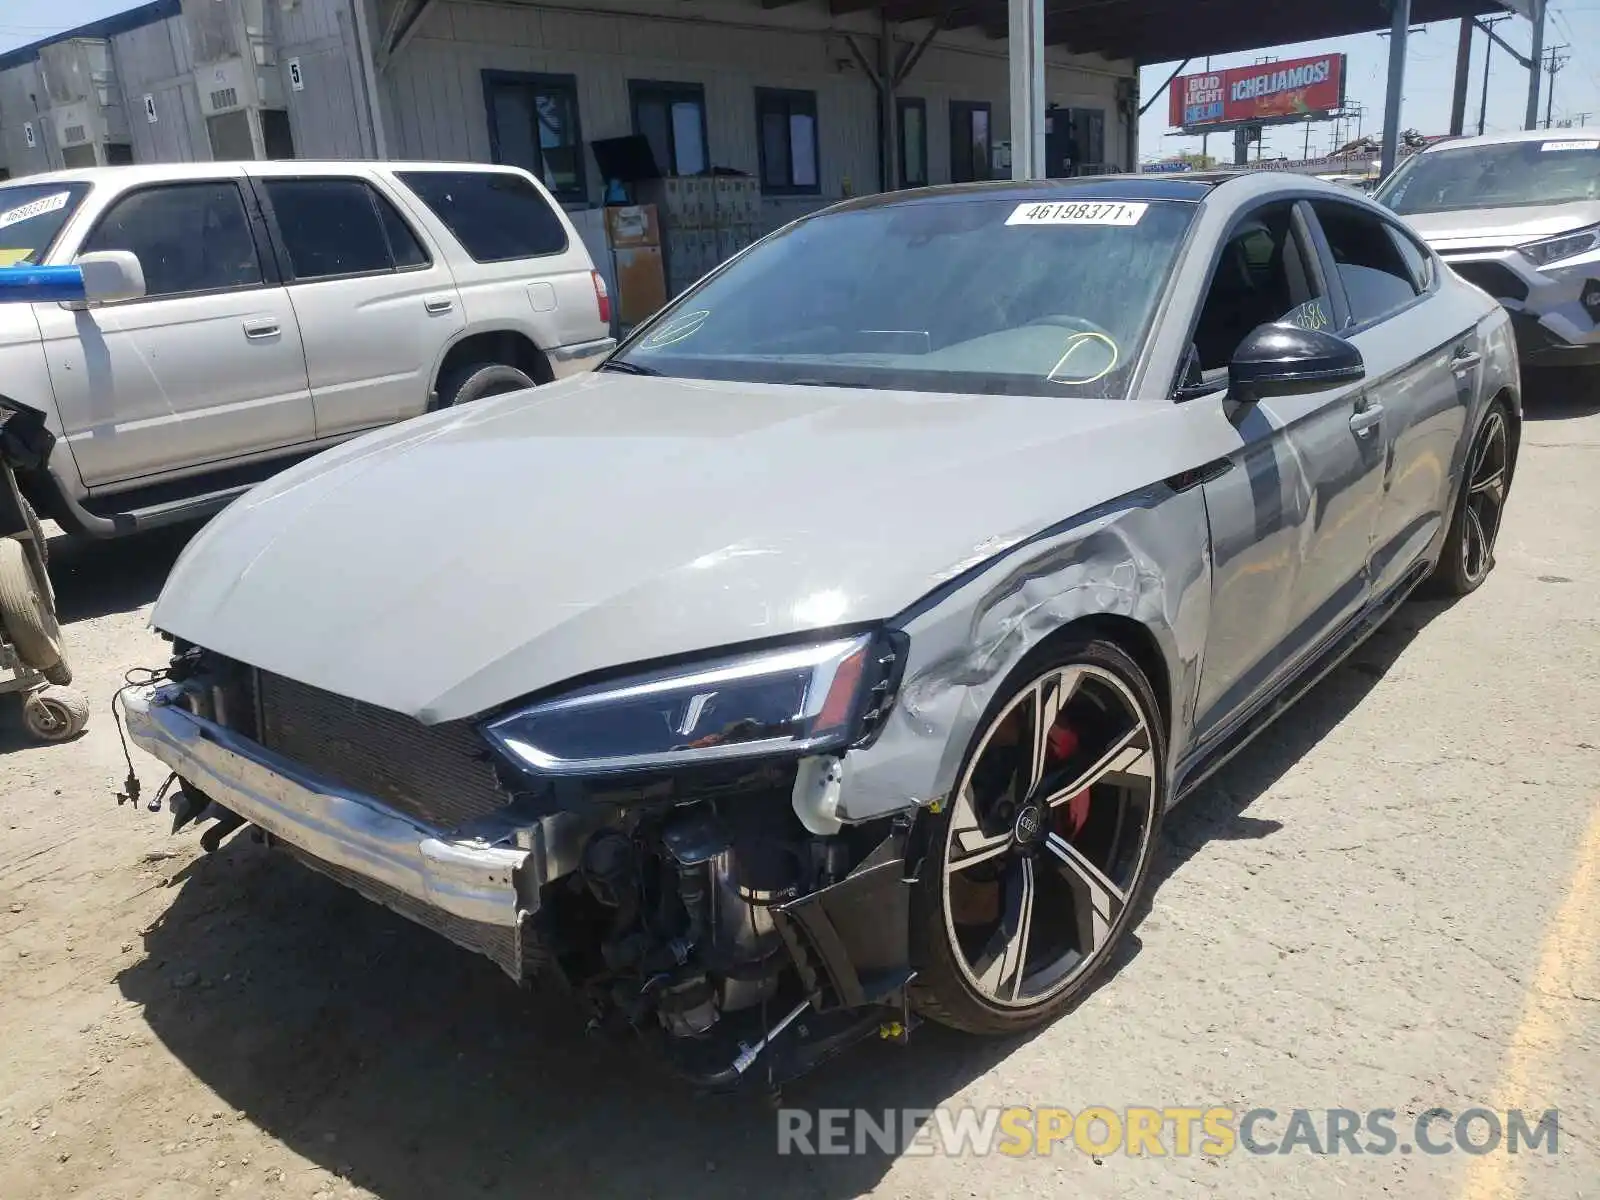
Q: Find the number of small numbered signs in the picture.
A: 3